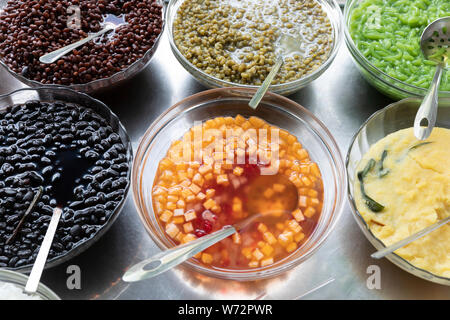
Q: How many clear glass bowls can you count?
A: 7